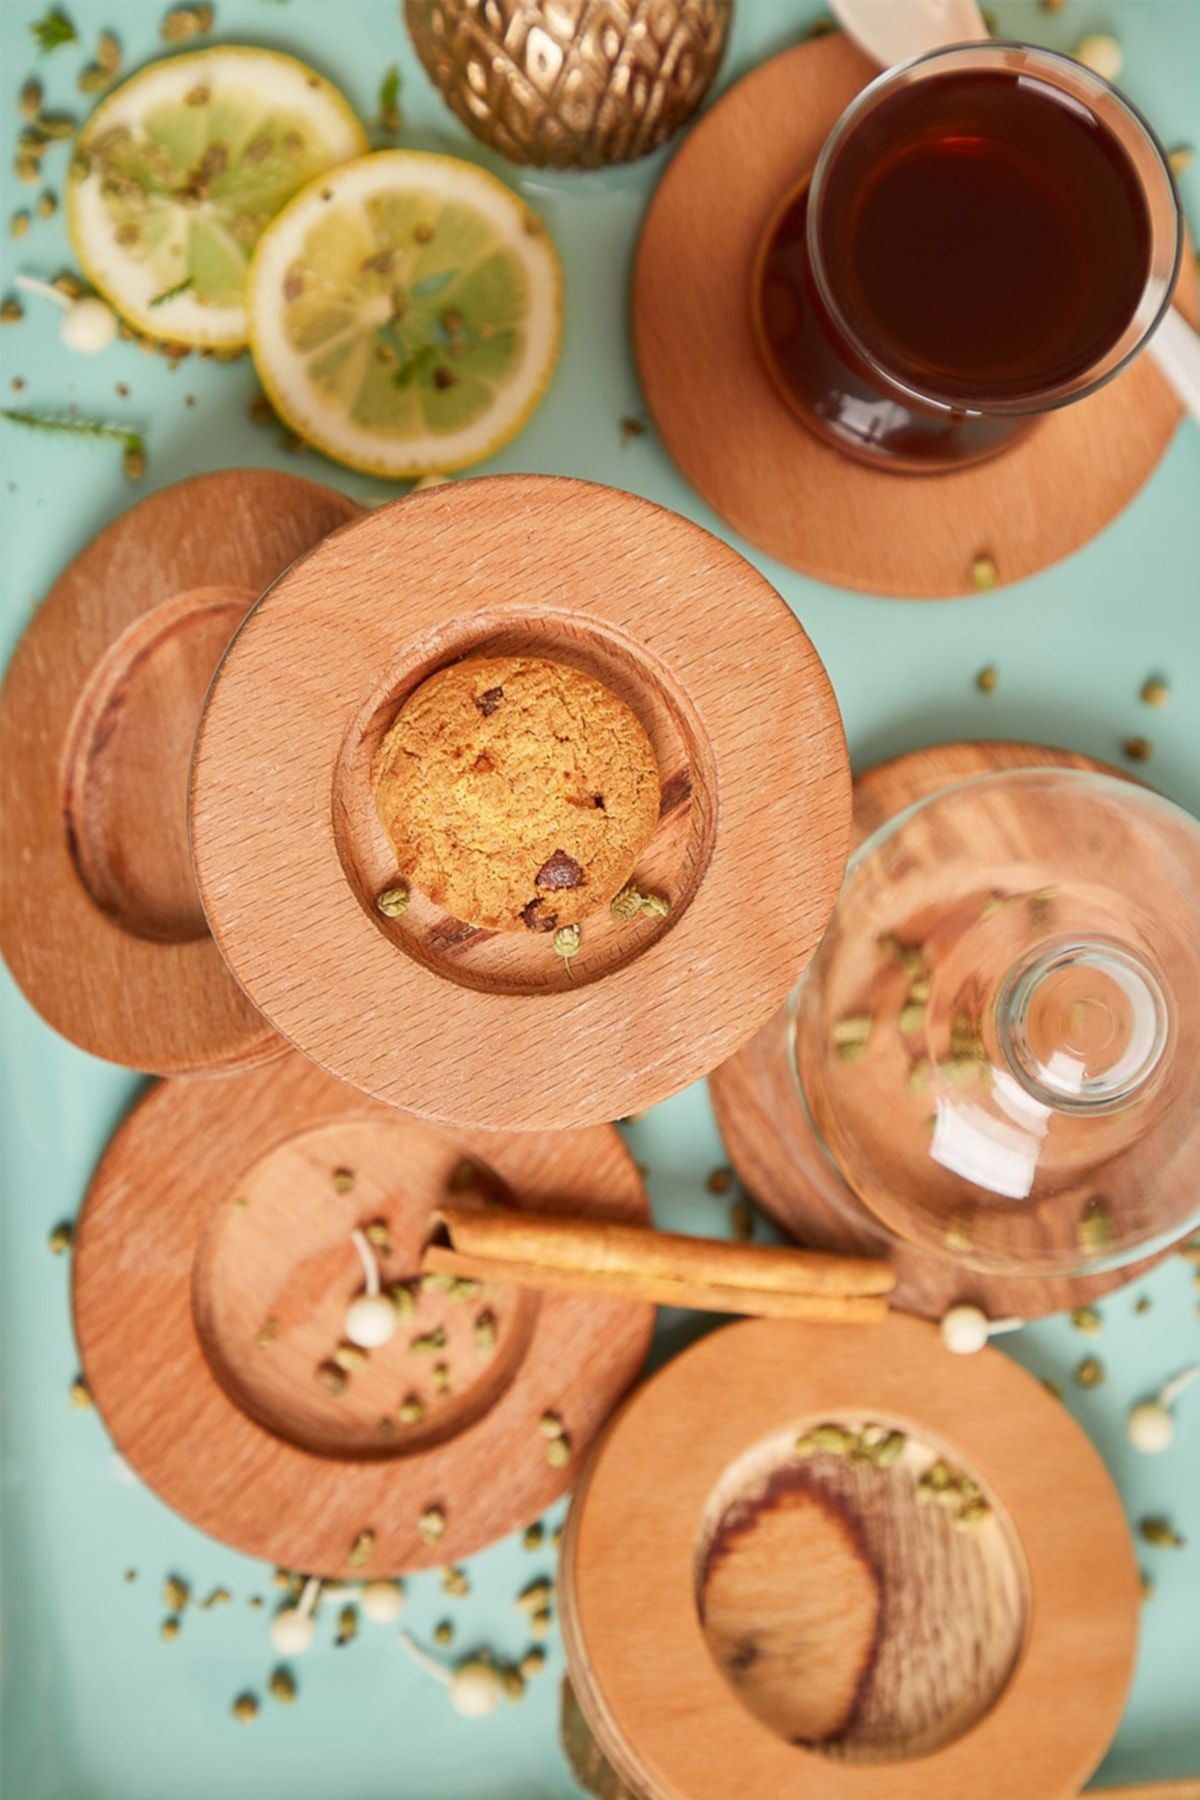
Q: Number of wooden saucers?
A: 6